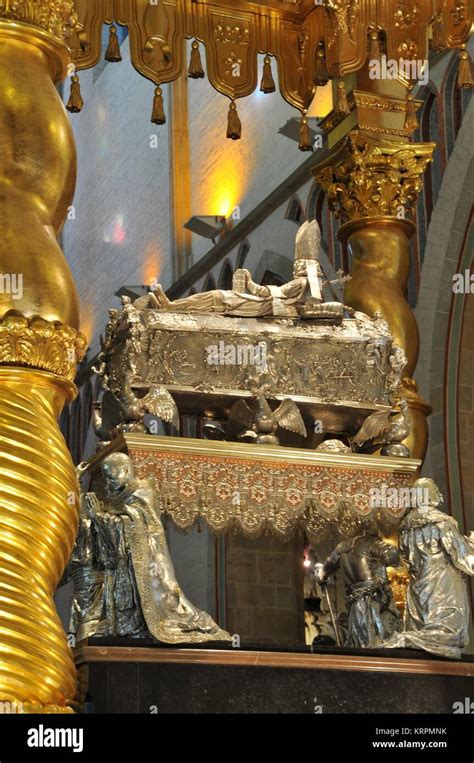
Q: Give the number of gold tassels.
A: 12